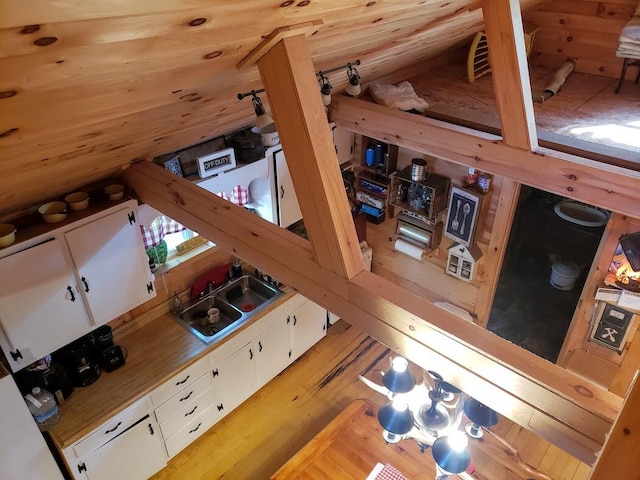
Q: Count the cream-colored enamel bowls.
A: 4